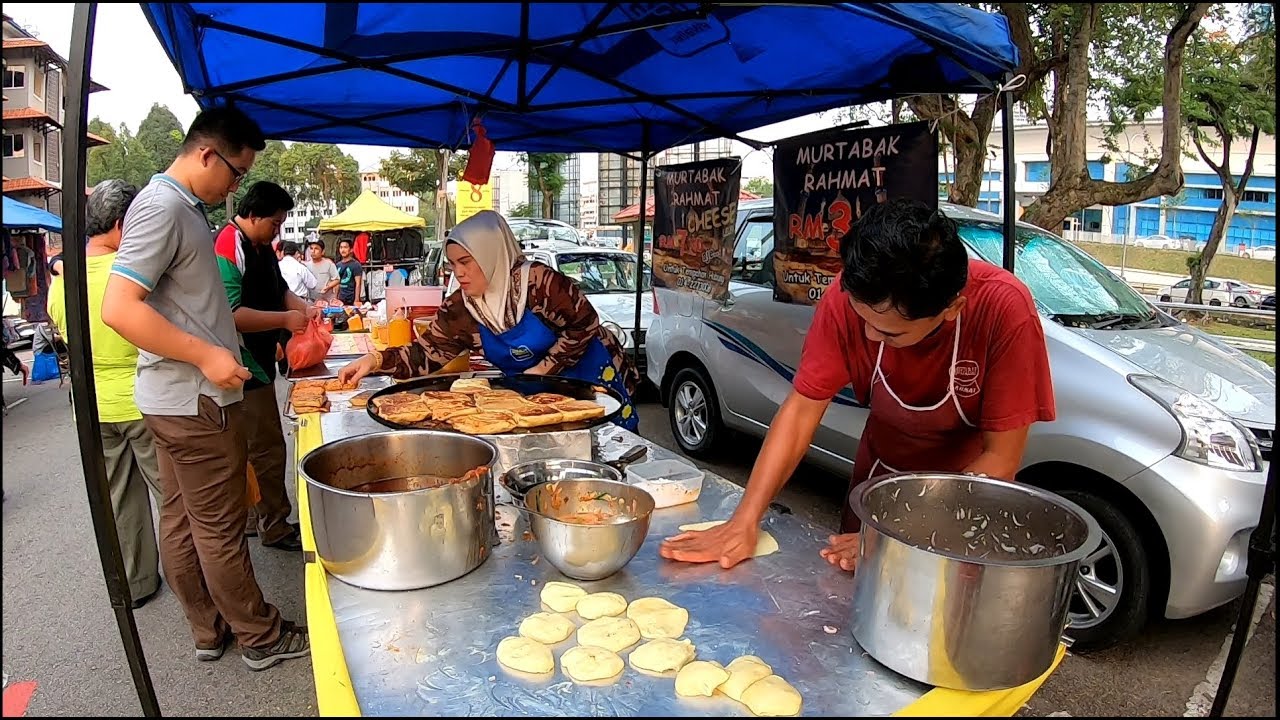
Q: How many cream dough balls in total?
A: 11